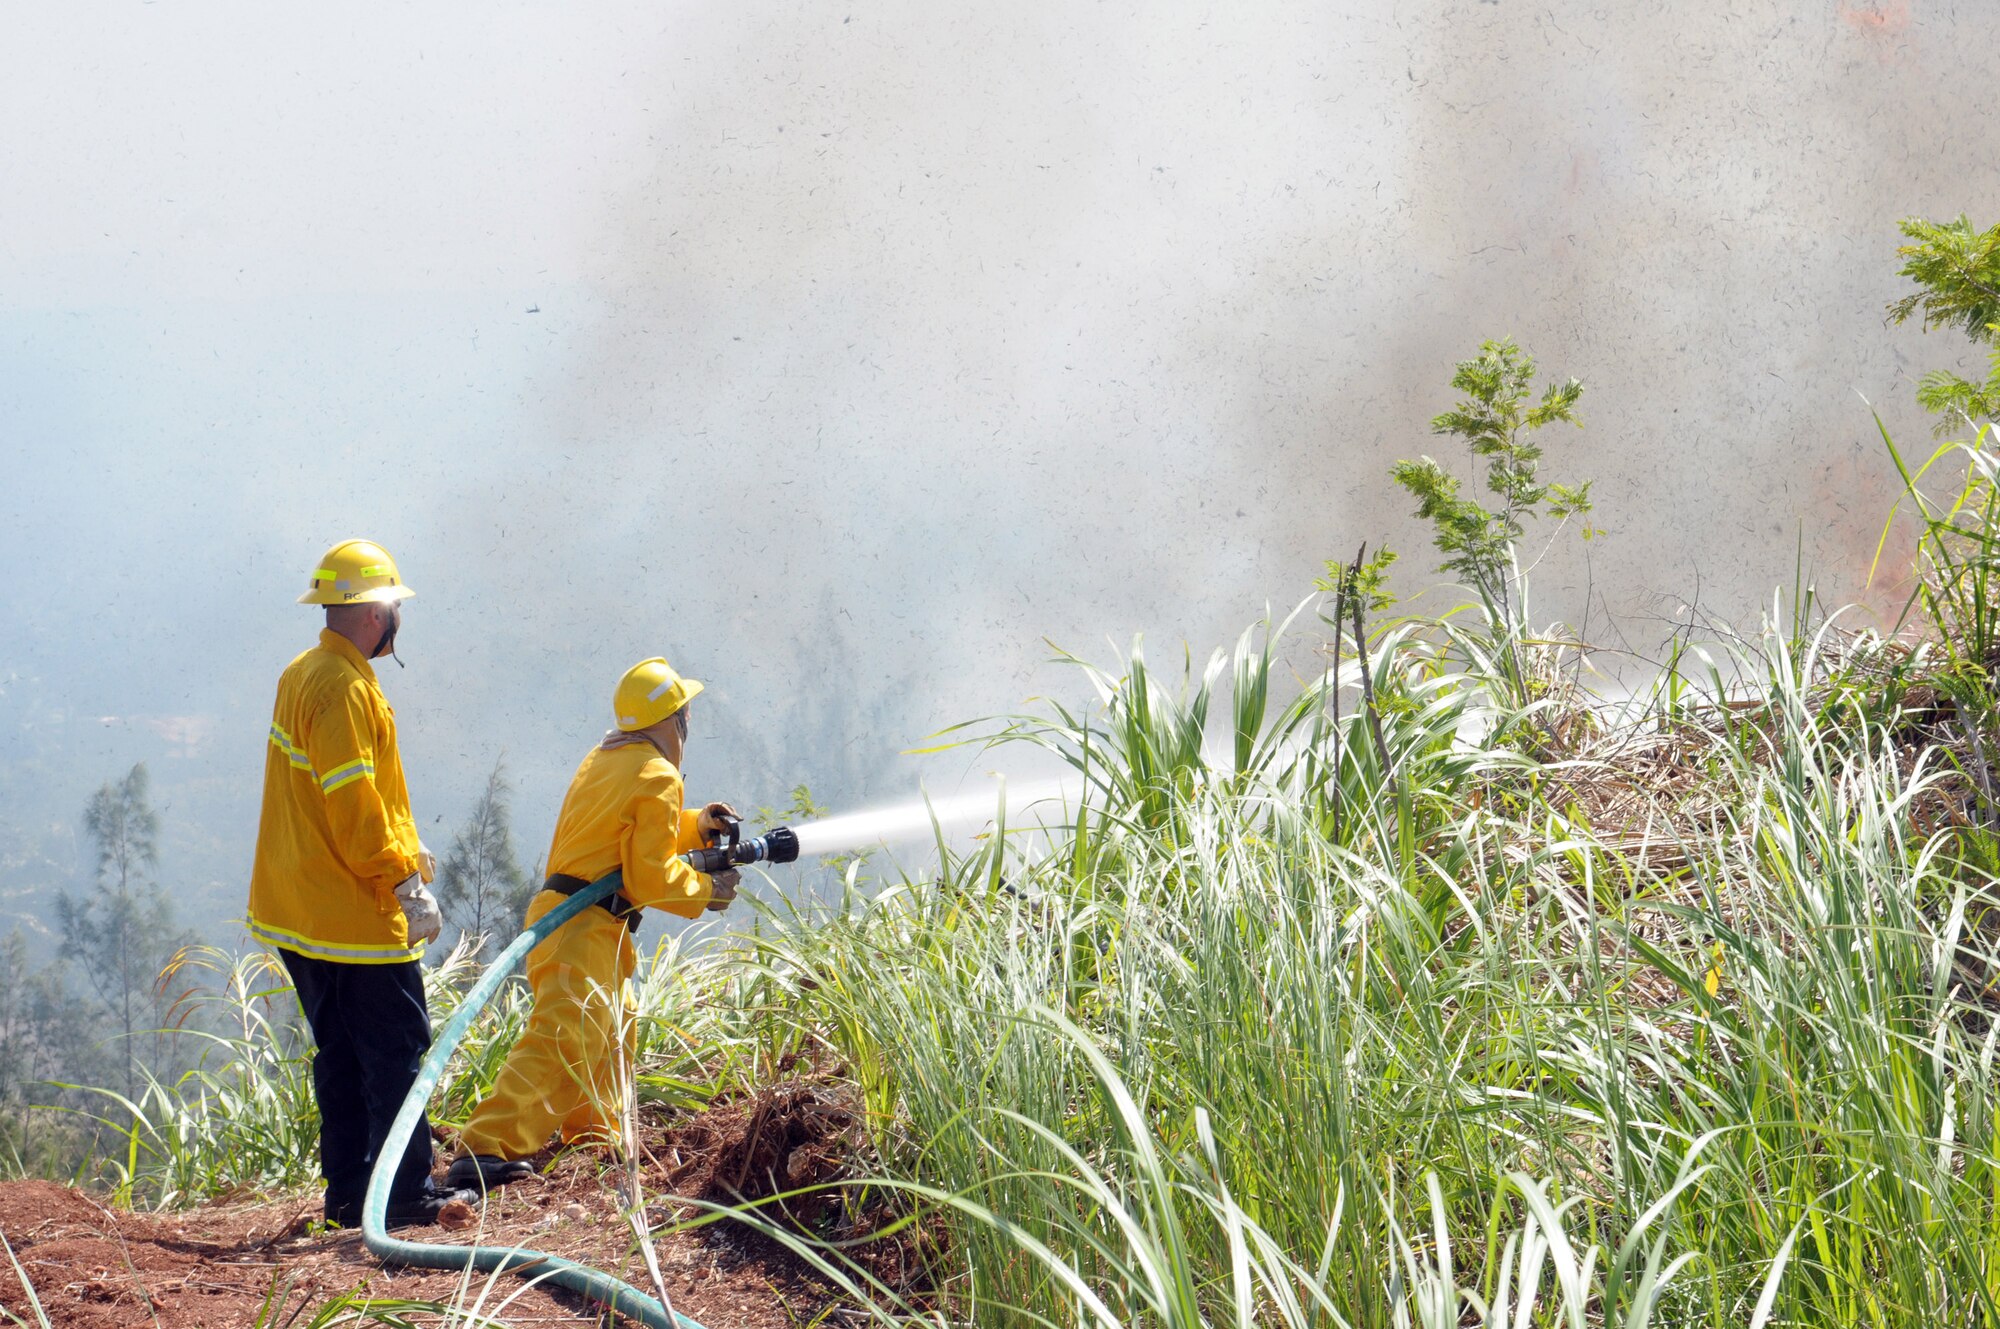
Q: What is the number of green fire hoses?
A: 1